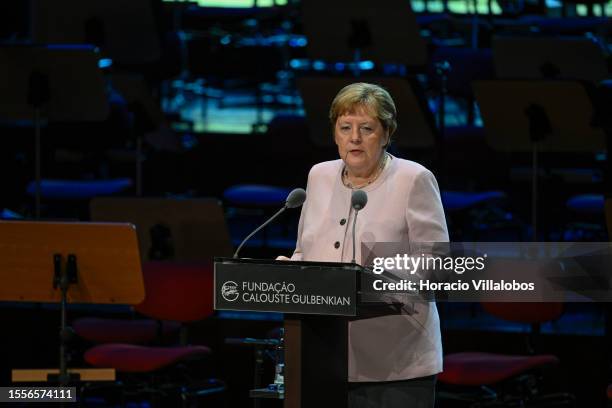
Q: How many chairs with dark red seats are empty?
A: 3